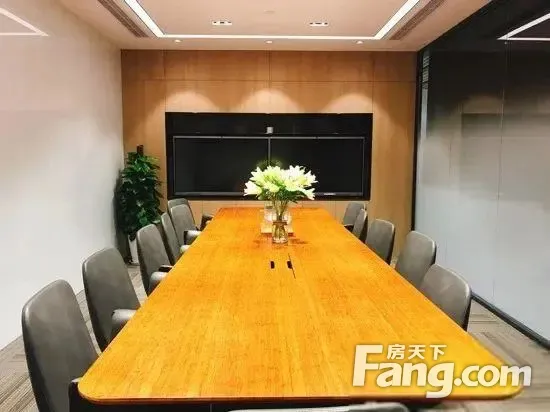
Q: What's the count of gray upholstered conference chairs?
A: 11